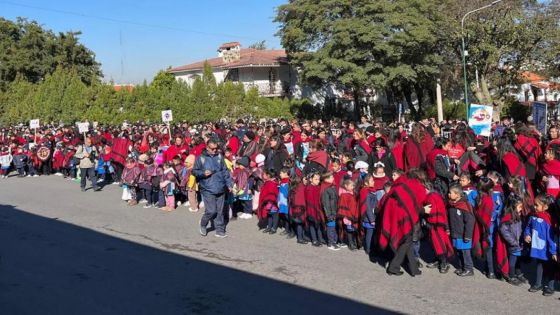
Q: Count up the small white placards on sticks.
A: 3